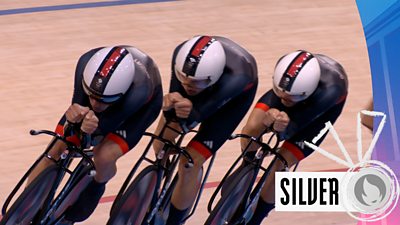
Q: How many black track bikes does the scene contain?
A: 3